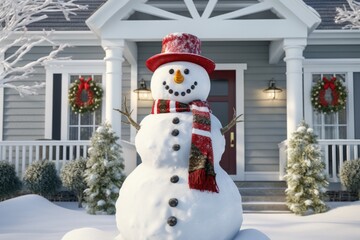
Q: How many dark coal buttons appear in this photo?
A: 6